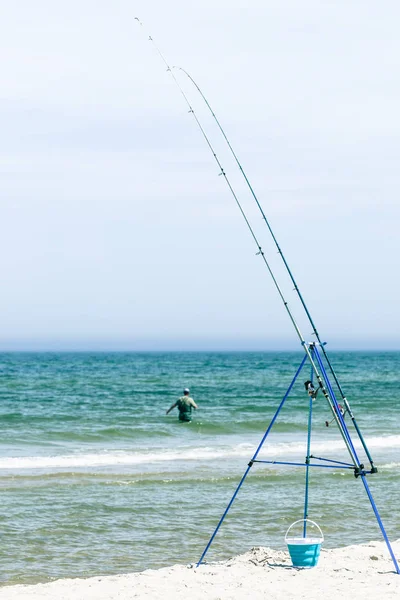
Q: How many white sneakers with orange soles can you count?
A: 0